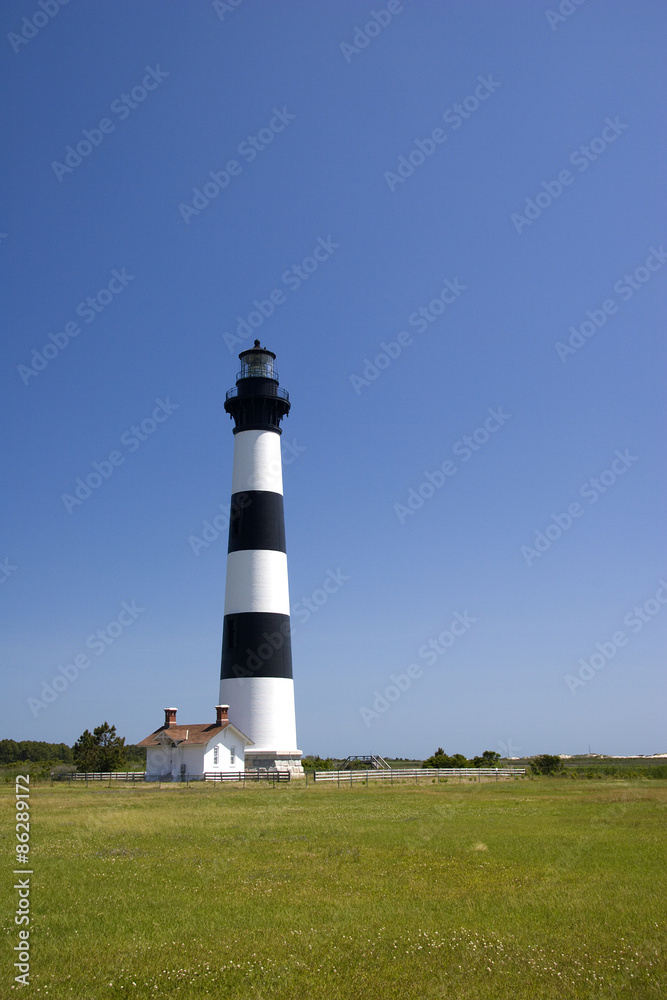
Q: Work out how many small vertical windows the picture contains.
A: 2